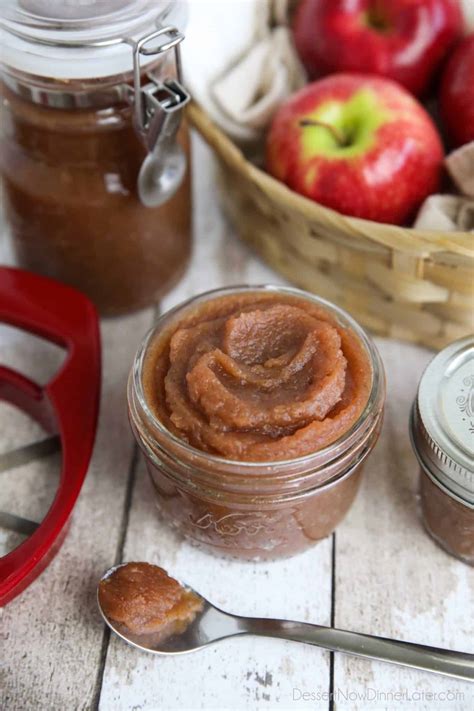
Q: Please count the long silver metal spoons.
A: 1